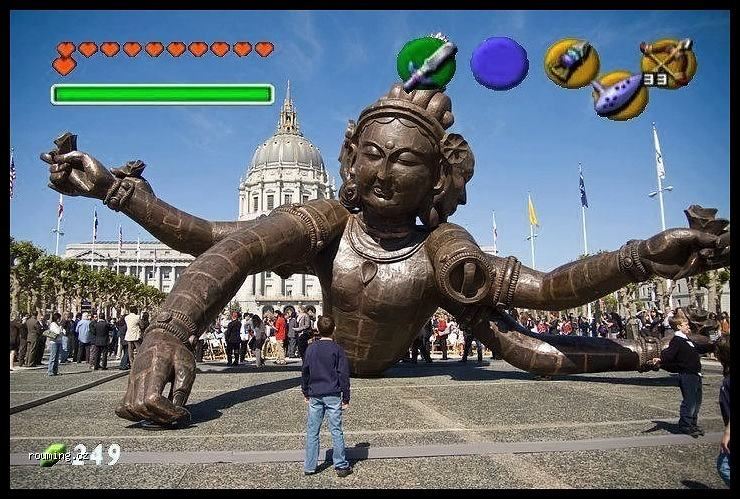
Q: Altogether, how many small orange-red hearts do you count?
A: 11